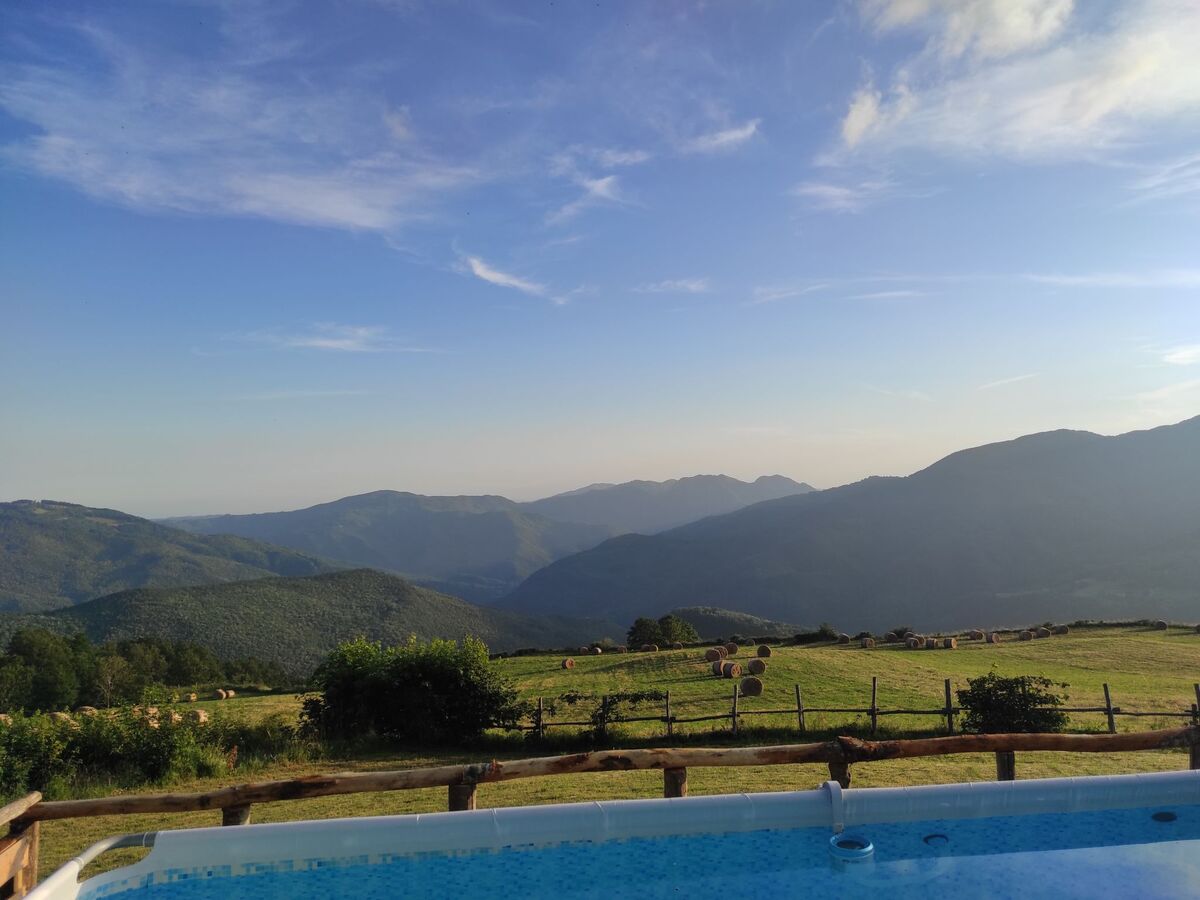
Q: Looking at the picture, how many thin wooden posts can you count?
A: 9